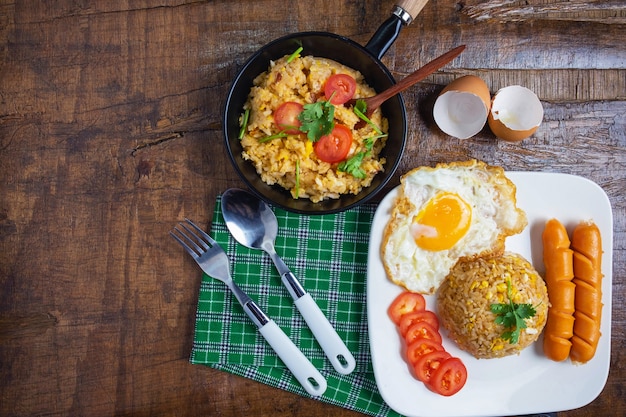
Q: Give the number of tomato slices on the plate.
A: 6